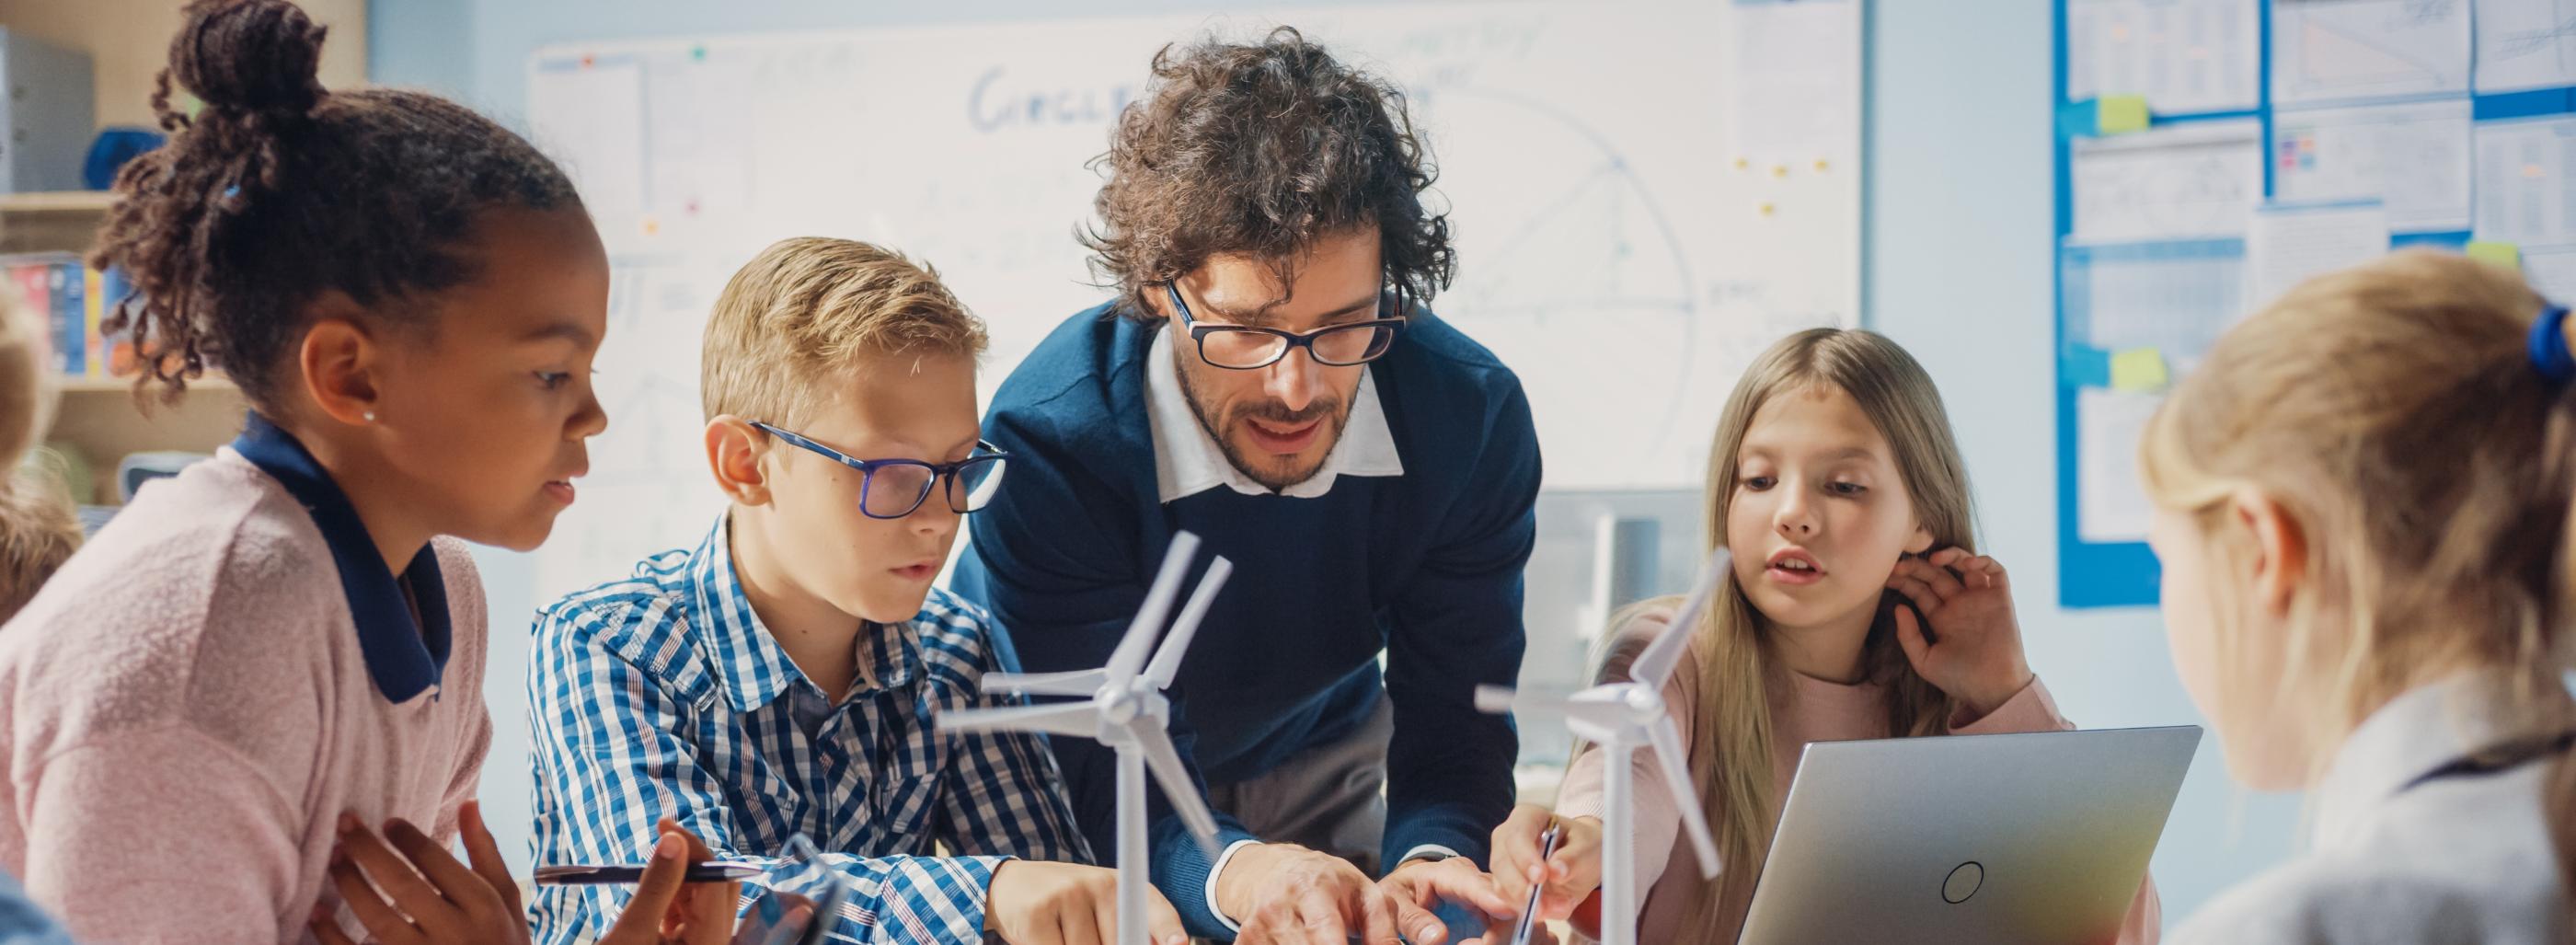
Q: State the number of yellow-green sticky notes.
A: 3